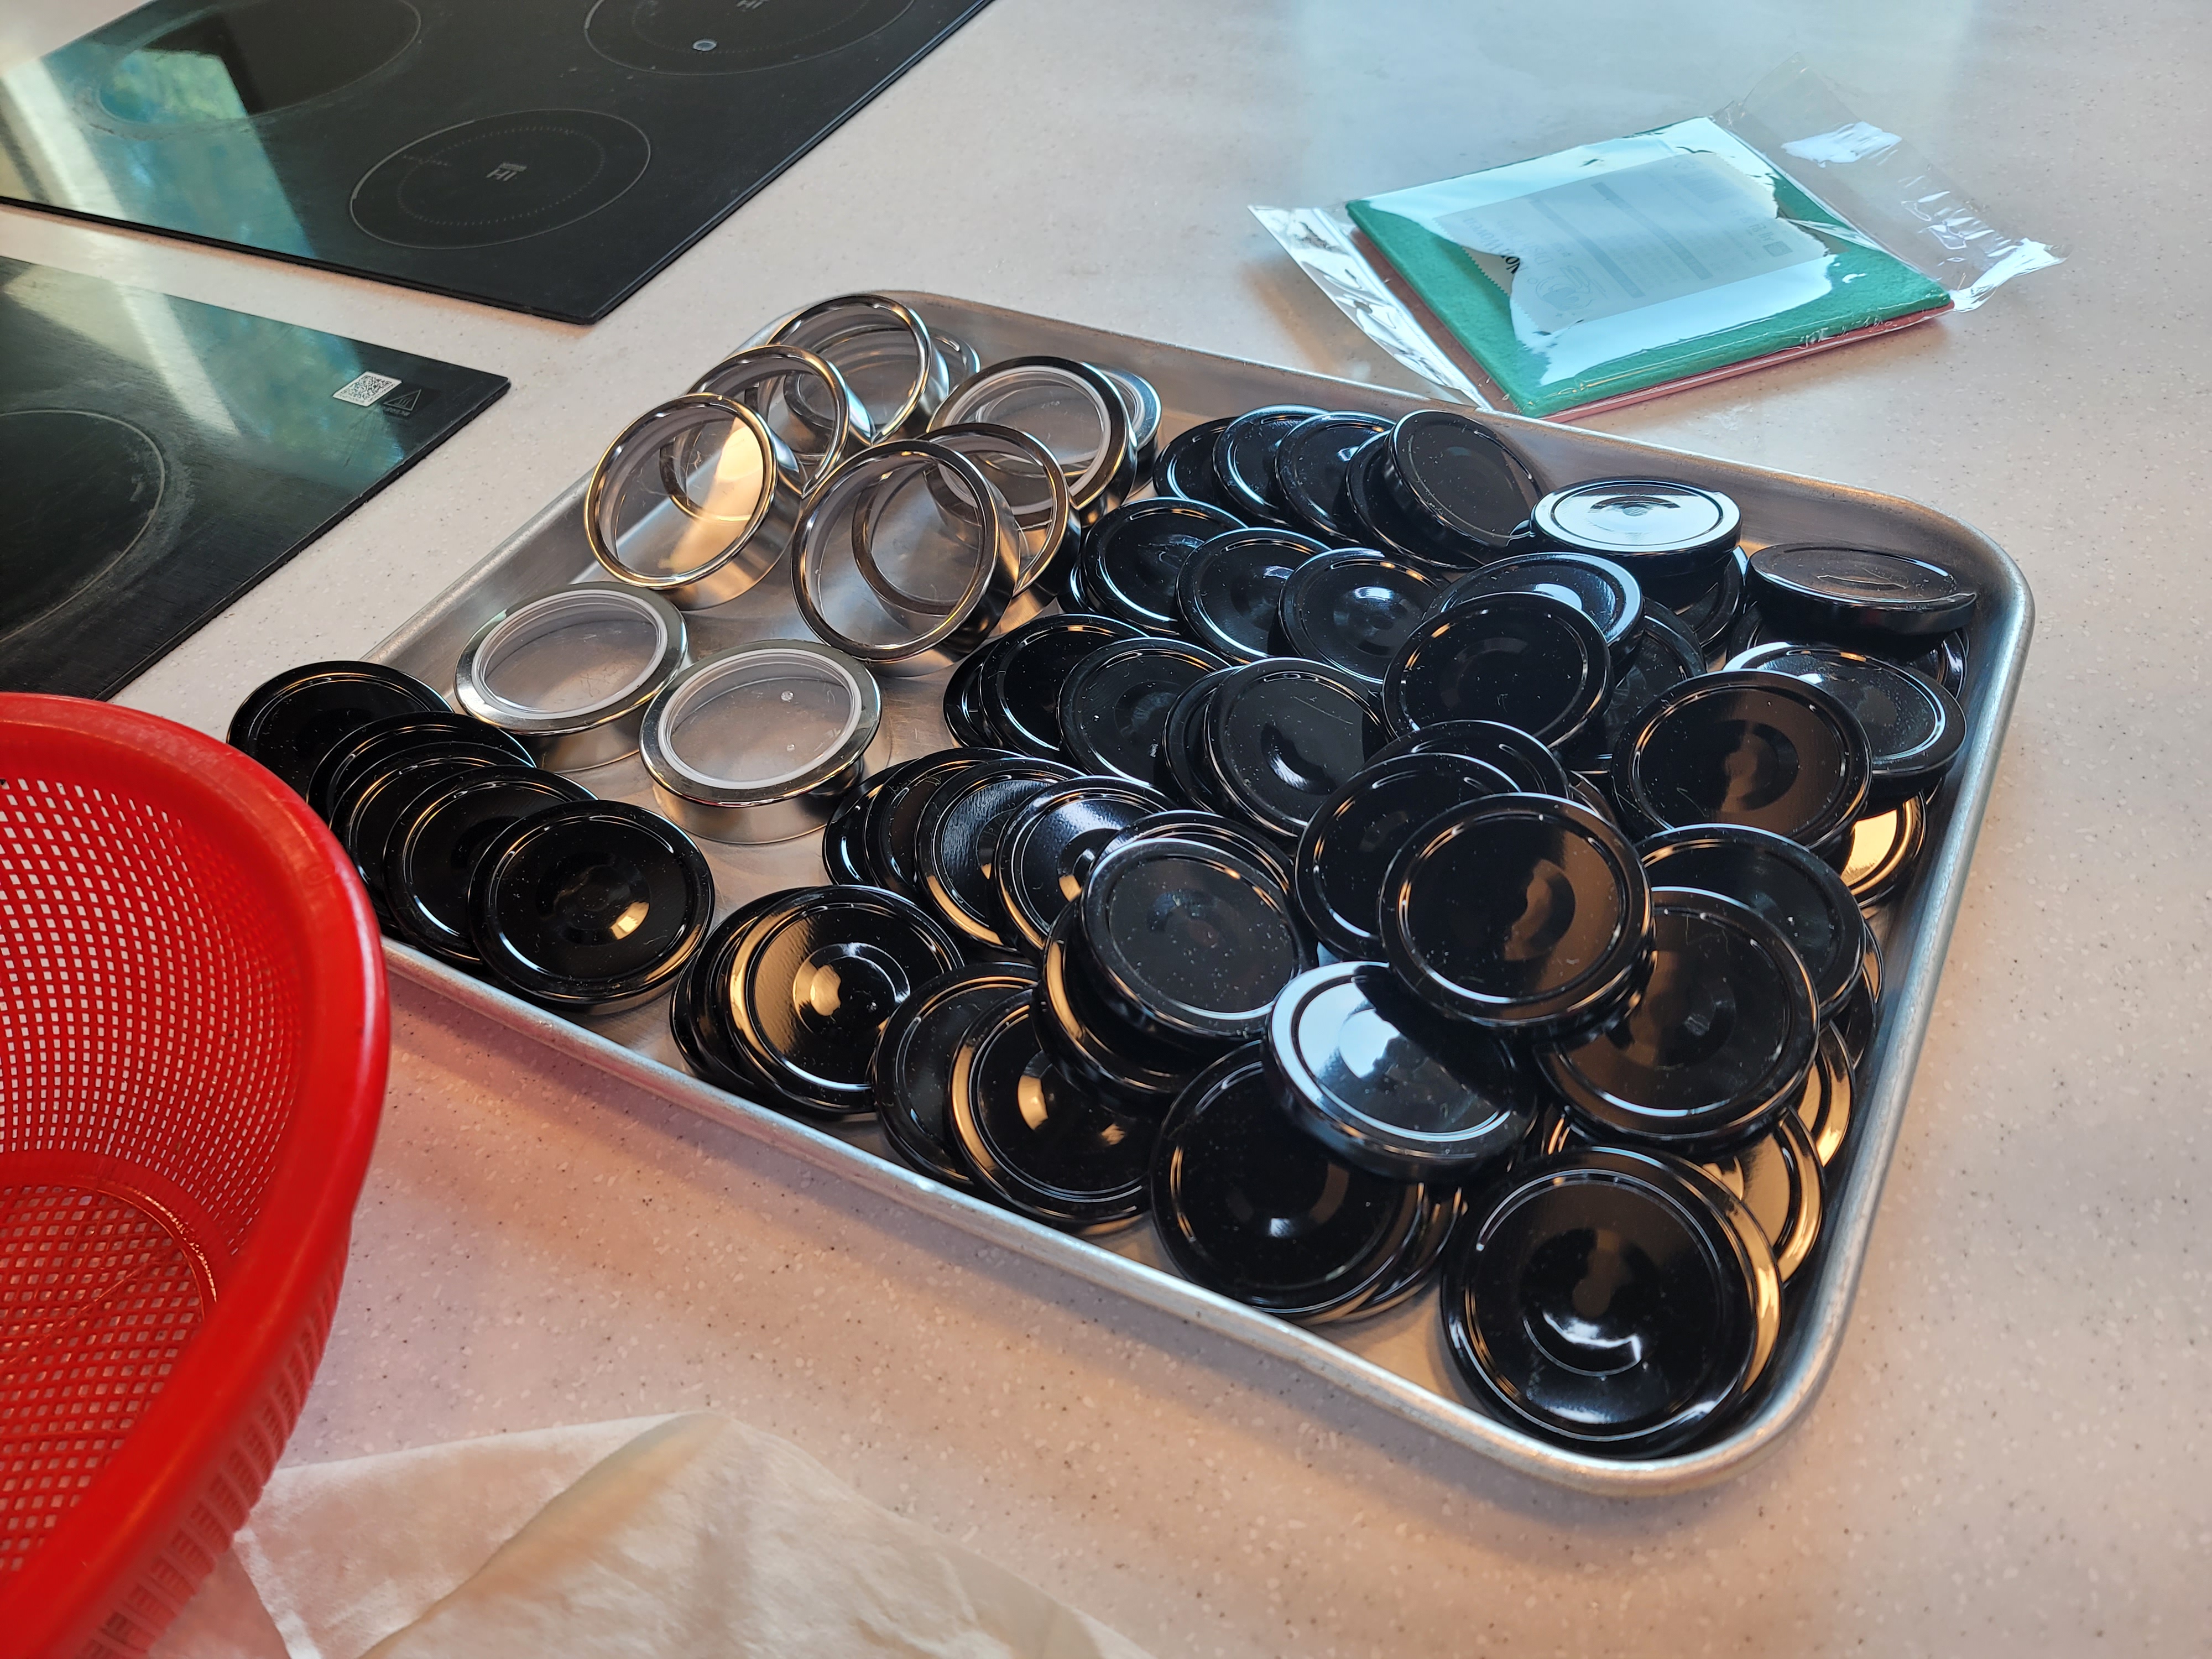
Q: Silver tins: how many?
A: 10